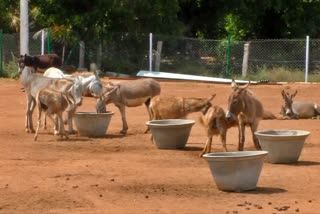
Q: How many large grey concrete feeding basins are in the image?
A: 4